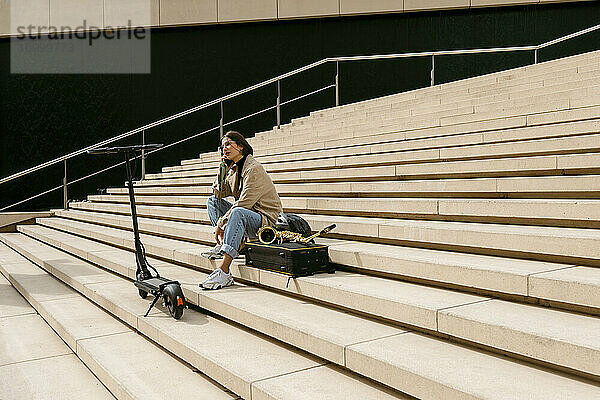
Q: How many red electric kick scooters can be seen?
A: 0